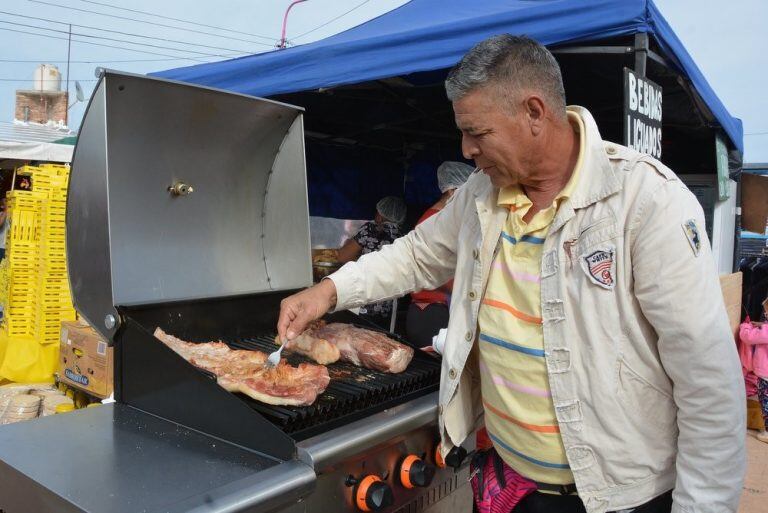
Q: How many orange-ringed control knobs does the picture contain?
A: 3